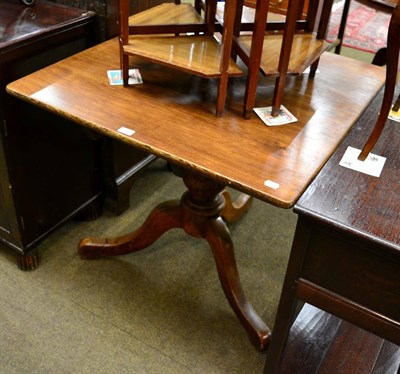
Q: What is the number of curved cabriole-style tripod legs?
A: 3